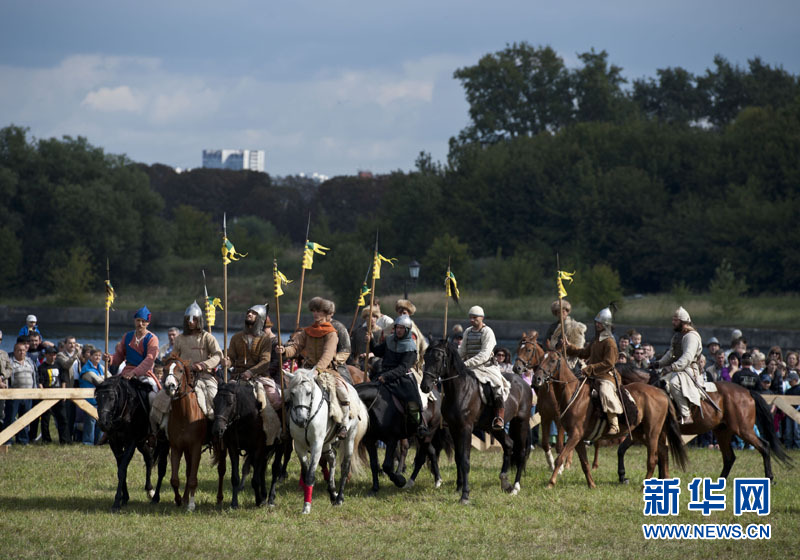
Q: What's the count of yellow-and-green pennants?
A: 9